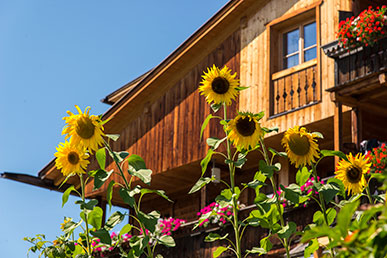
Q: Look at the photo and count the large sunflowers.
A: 6